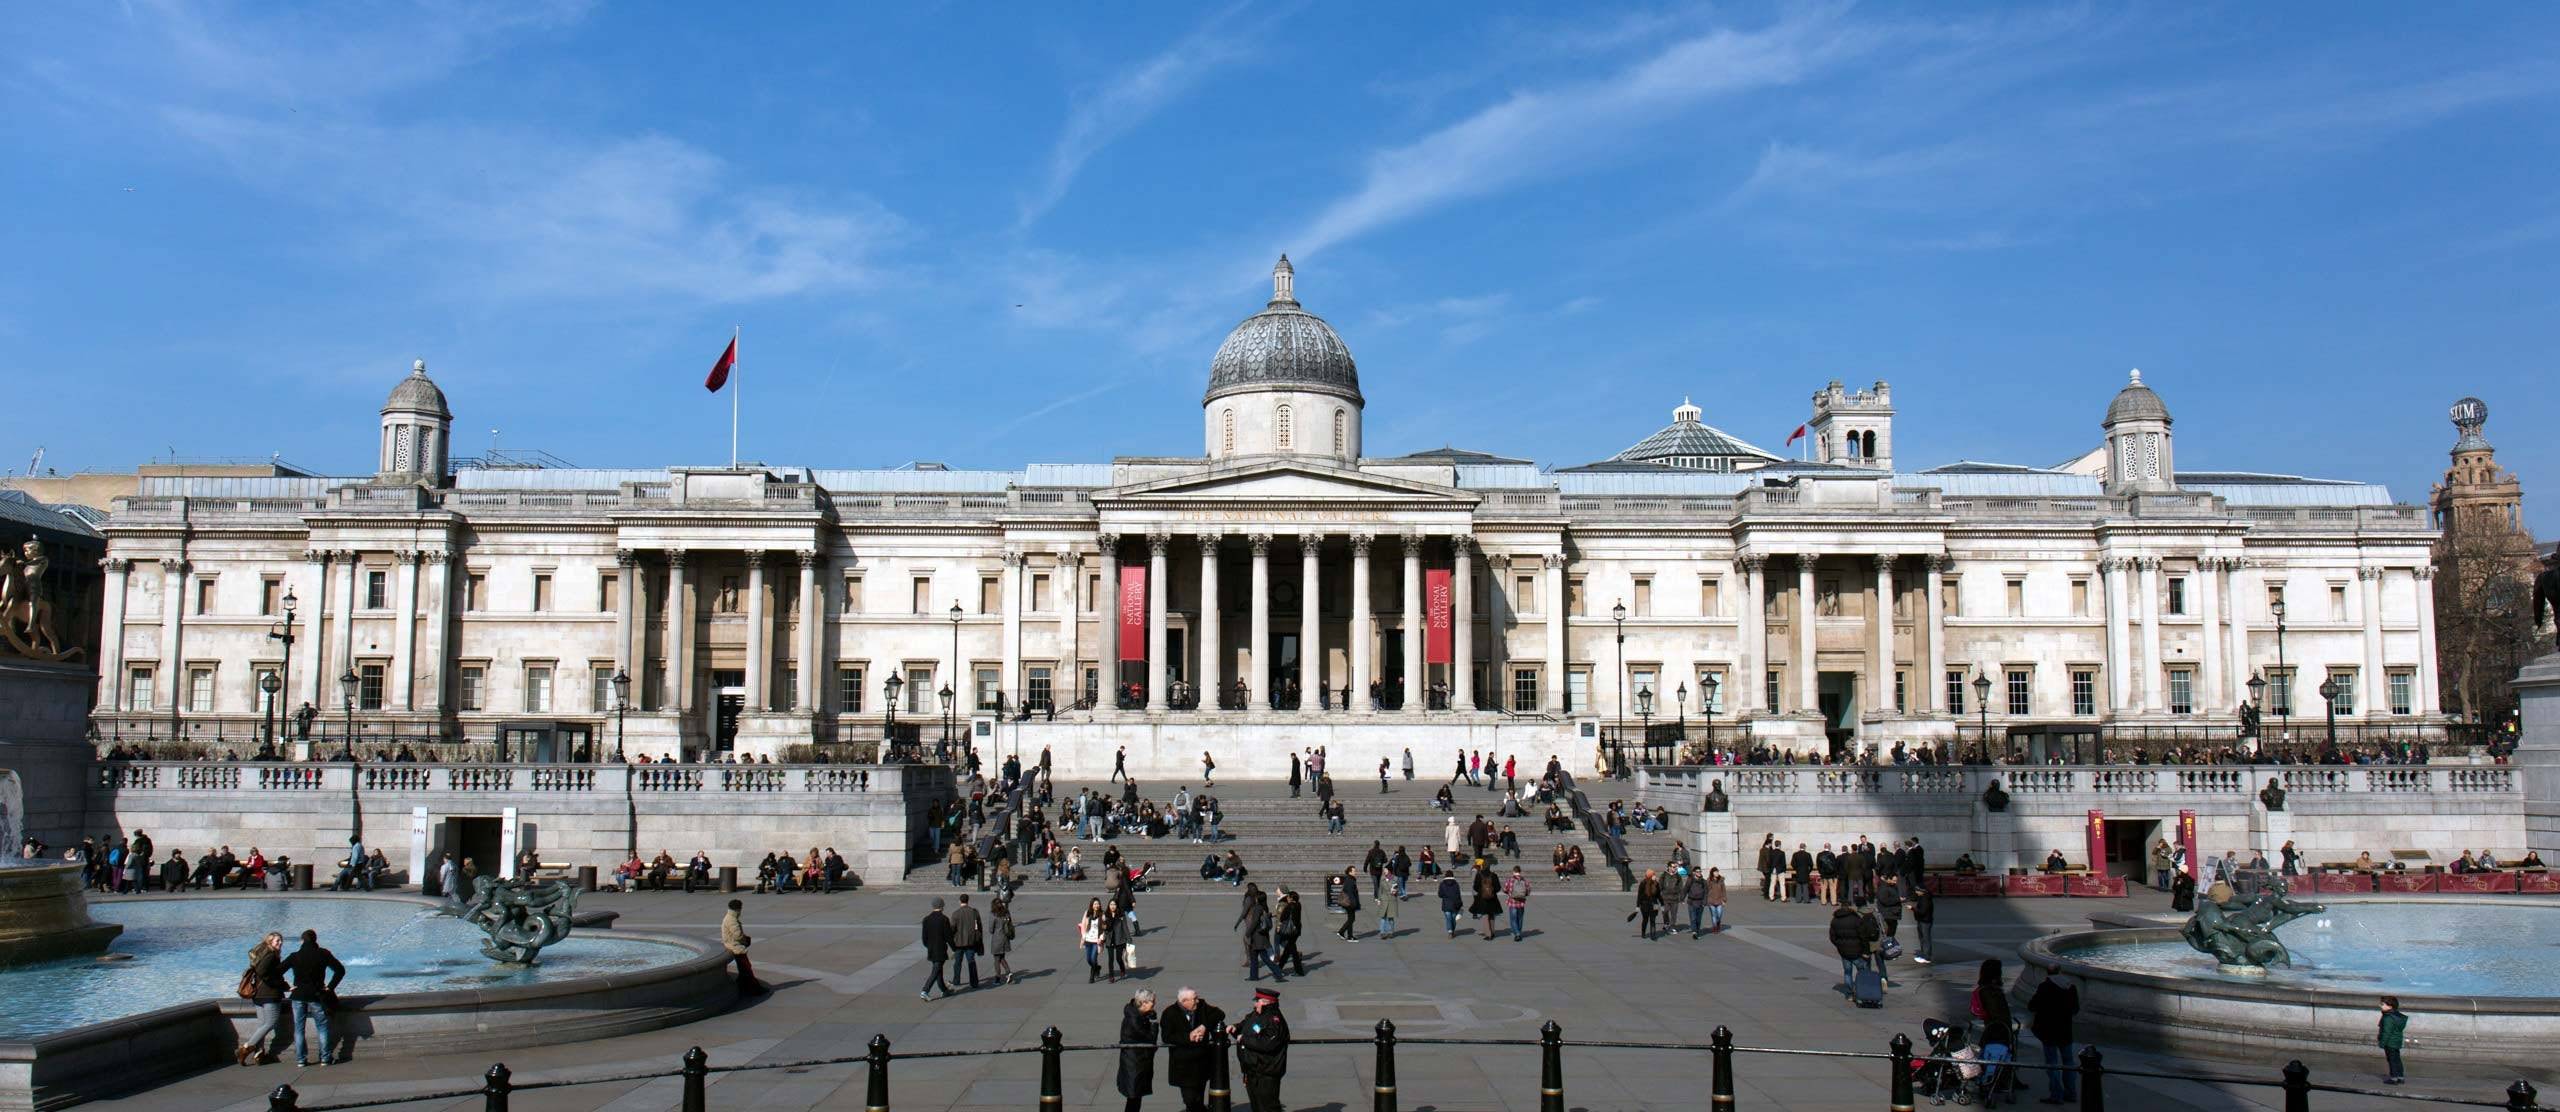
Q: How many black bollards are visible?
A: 13